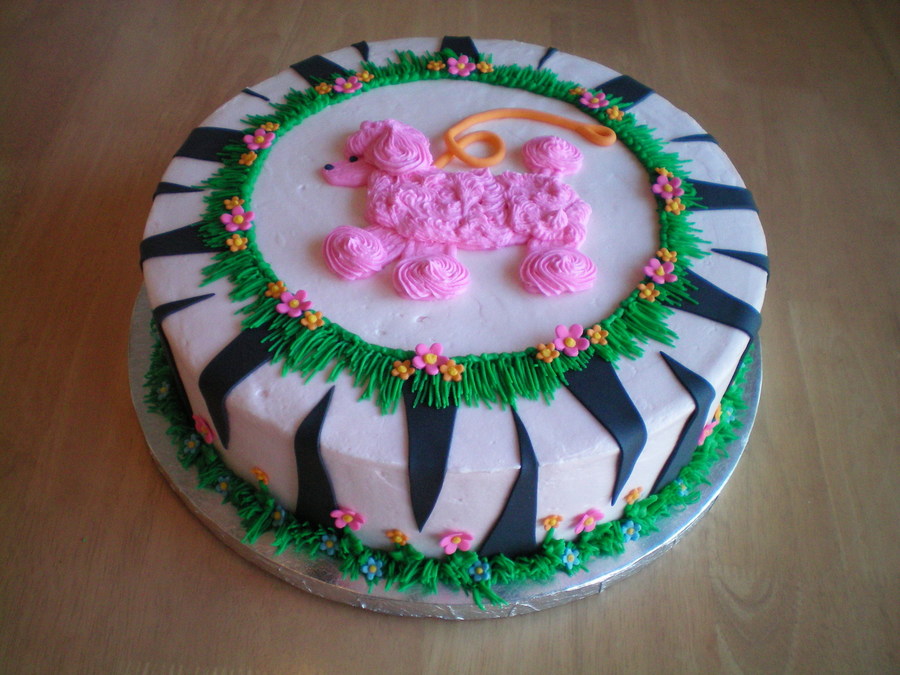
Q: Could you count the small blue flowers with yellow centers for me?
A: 11